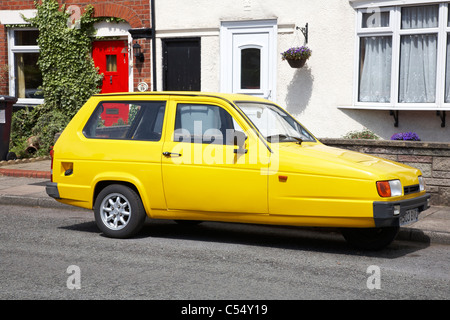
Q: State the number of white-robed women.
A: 0